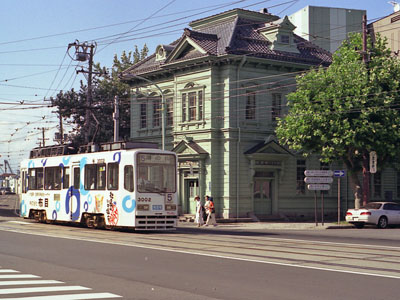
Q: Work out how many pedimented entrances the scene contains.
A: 2